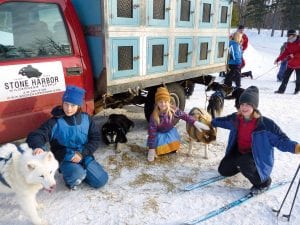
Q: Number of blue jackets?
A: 3